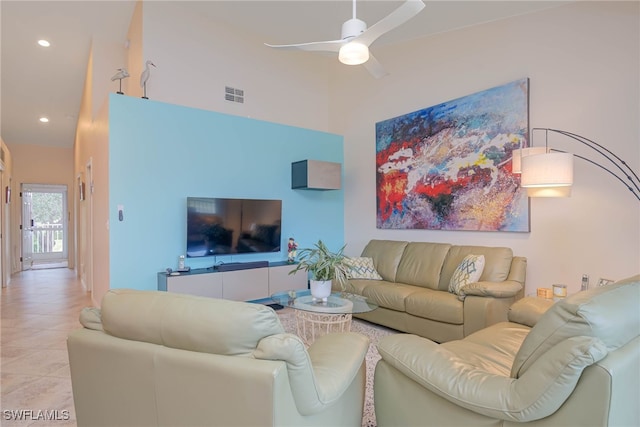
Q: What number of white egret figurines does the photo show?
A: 2